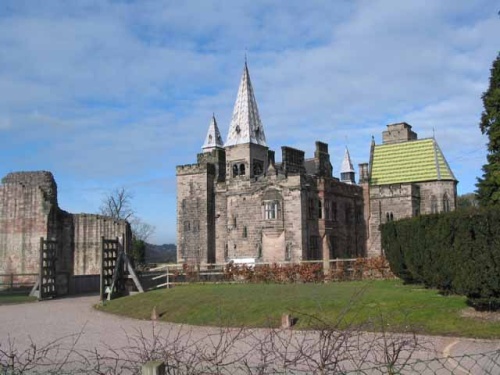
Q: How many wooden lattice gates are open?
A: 2